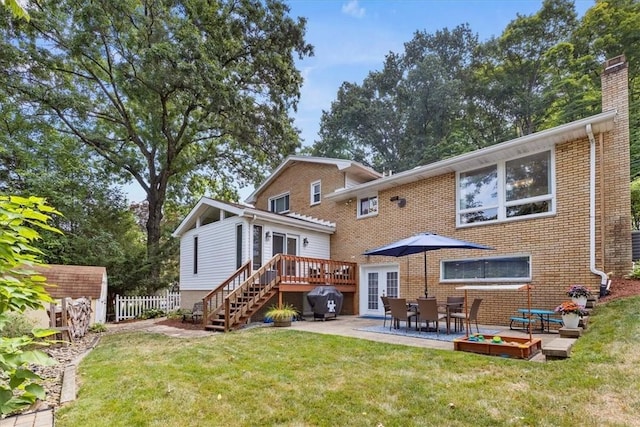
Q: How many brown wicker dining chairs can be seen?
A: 6